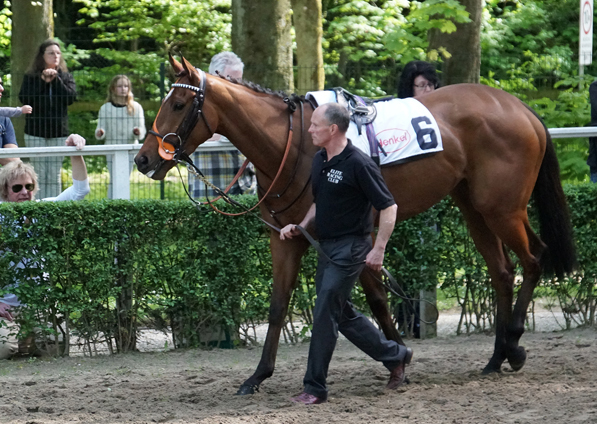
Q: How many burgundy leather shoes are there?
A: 2